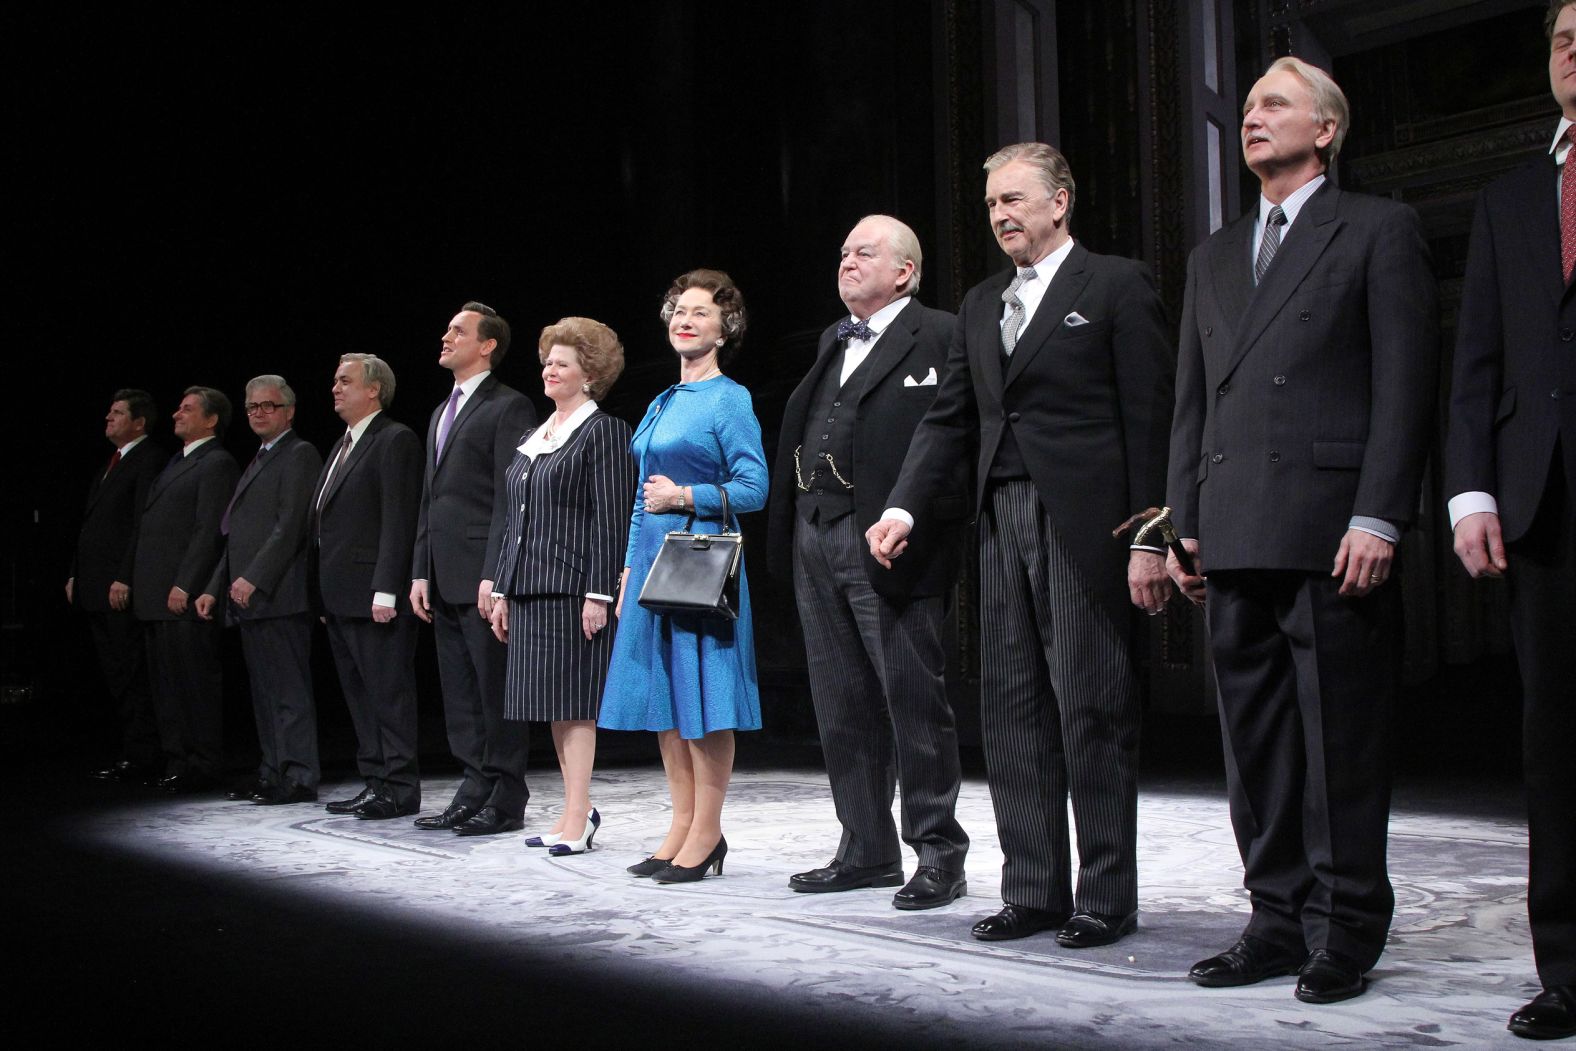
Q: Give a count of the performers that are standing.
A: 11